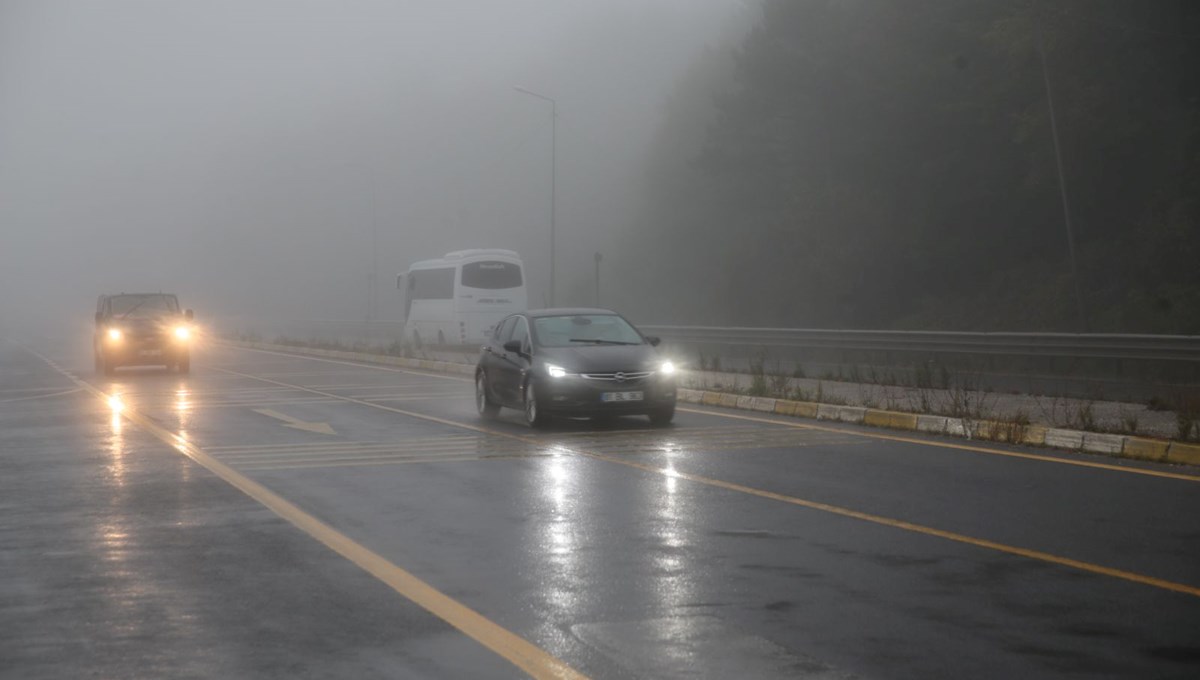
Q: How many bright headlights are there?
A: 4